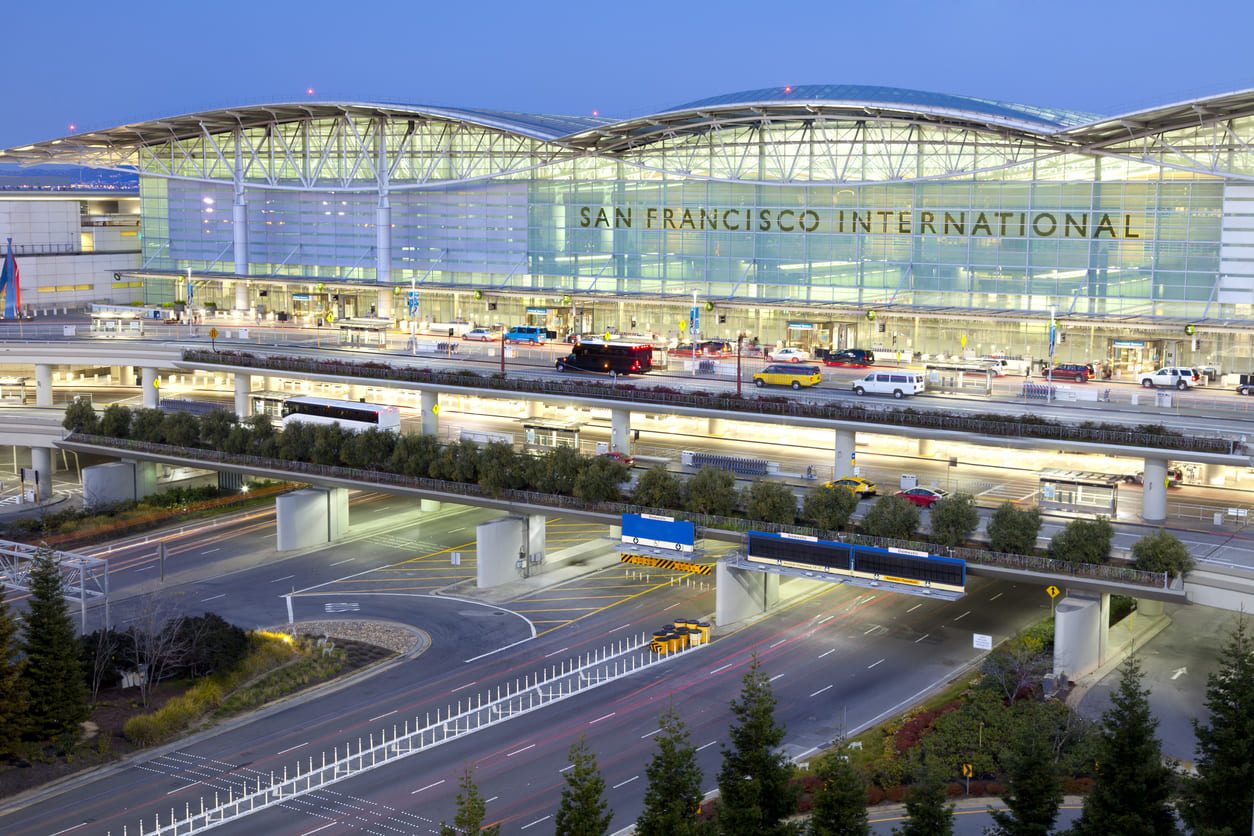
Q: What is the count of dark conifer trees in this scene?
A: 11